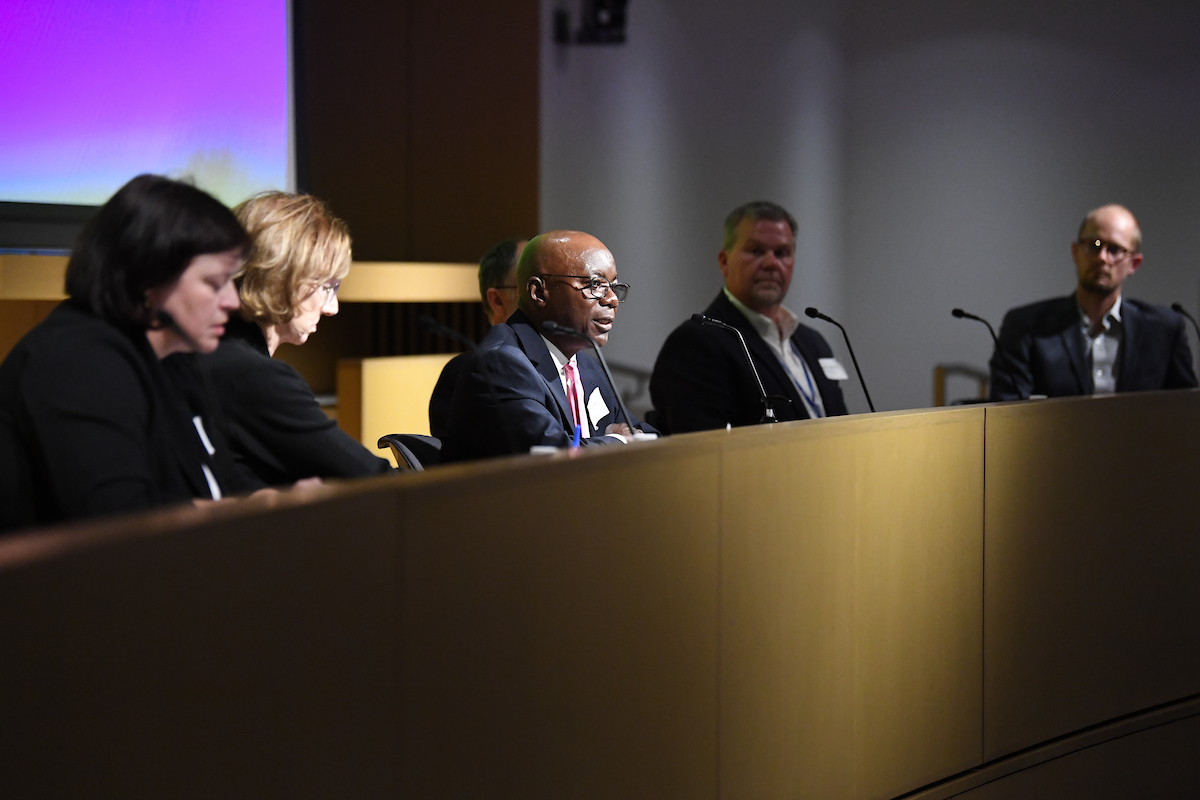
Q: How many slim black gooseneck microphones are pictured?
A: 7